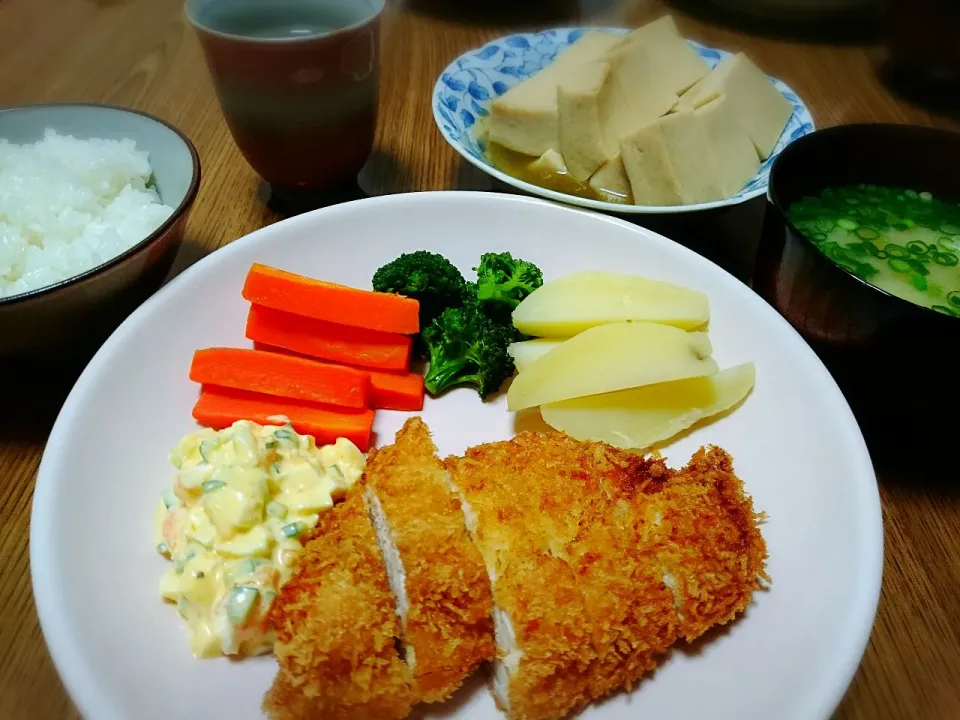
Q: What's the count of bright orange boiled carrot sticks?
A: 5